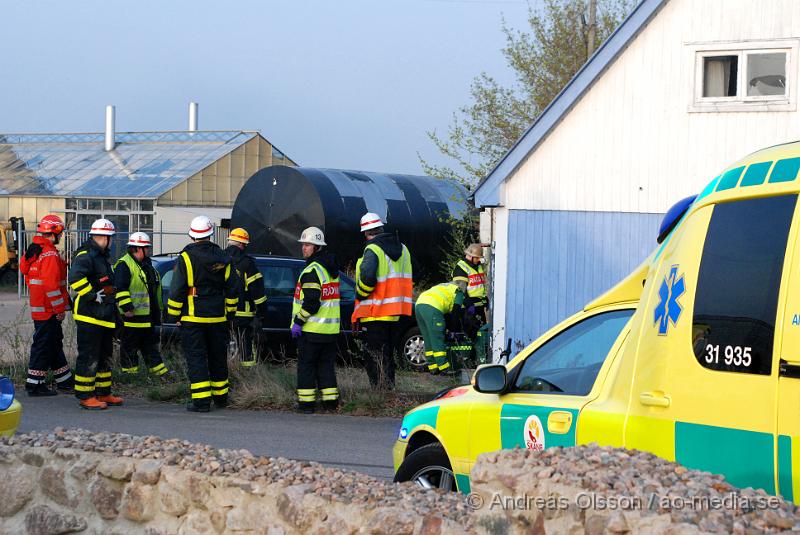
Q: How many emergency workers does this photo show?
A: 9